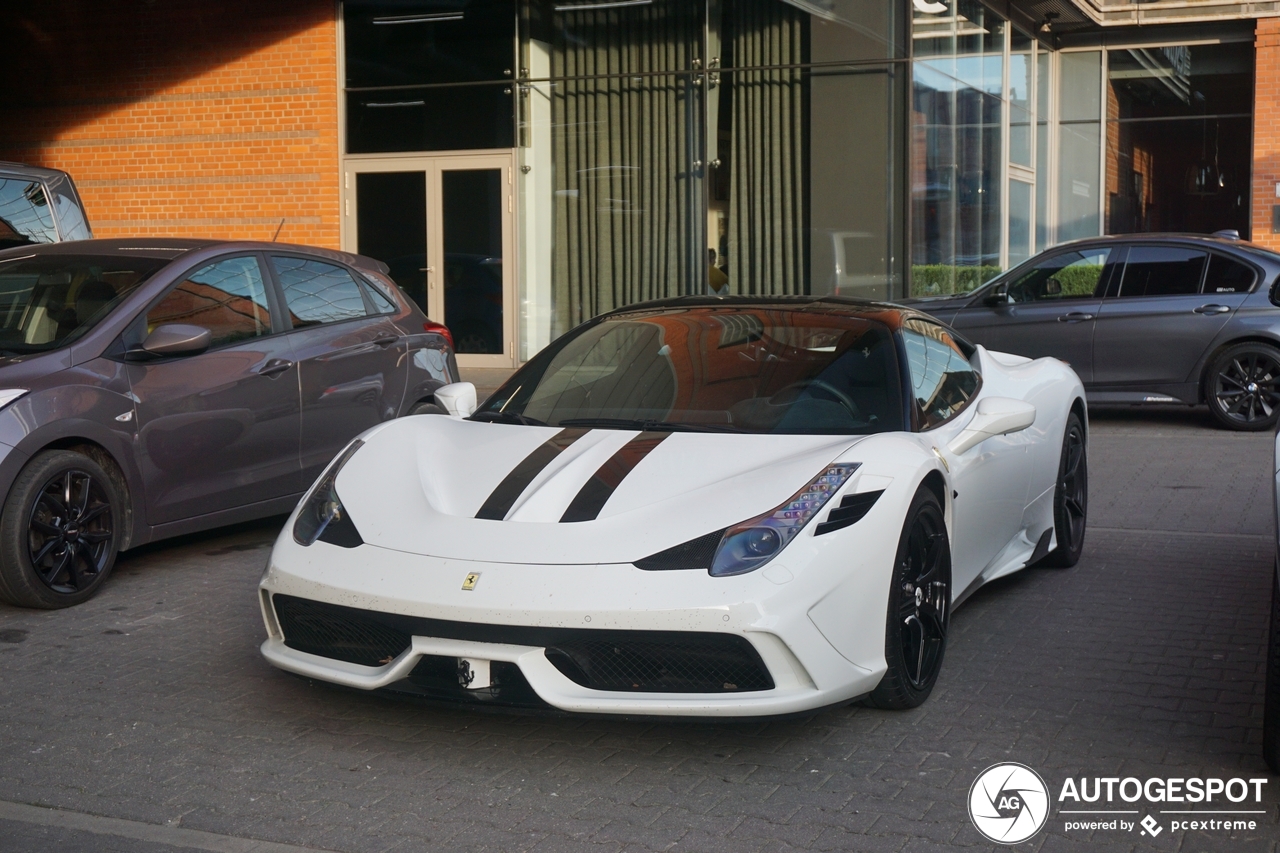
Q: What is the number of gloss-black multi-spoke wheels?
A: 4